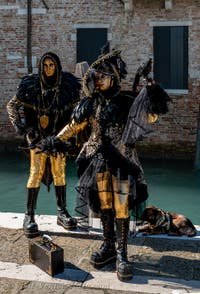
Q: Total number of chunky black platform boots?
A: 4